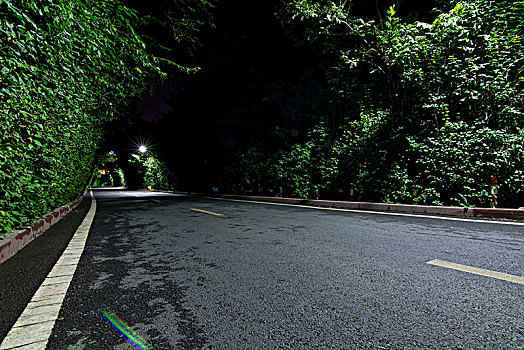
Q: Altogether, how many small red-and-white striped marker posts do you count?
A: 5